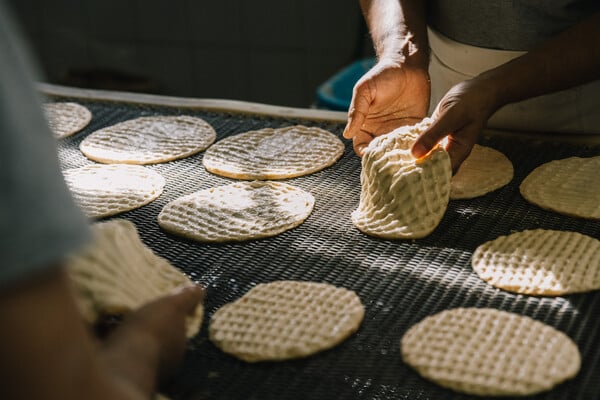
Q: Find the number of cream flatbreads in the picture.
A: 12